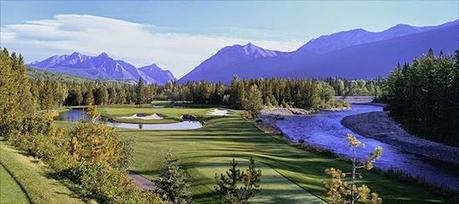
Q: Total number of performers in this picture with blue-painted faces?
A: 0